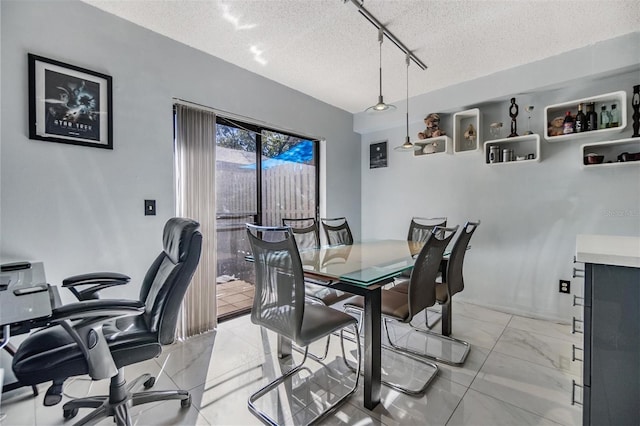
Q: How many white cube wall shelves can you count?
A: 5